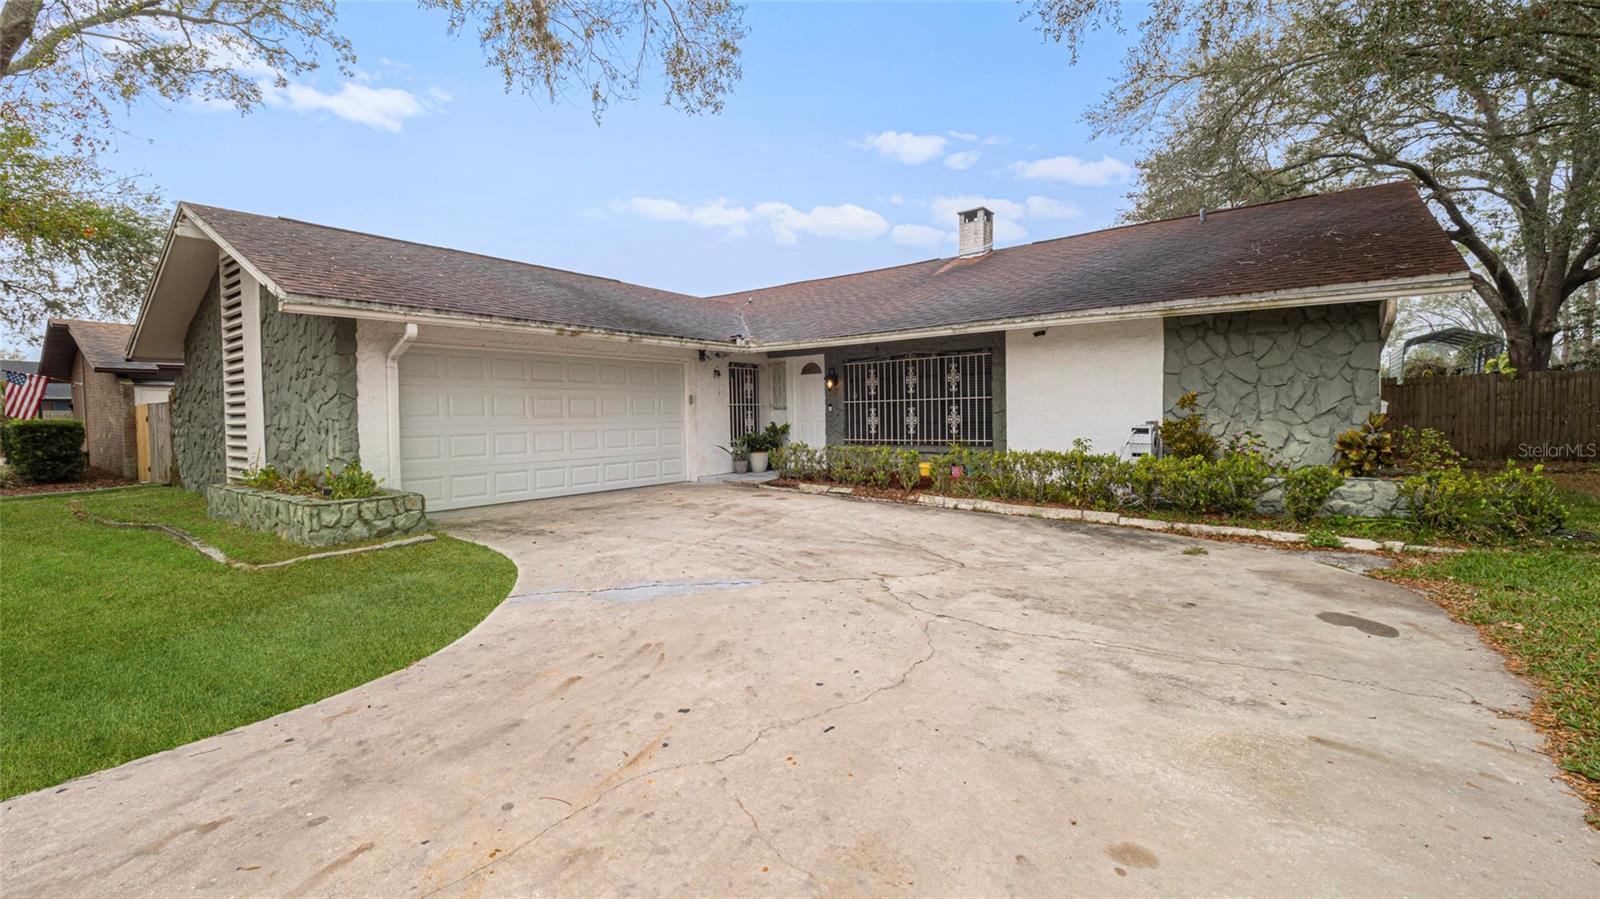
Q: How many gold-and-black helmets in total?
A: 0